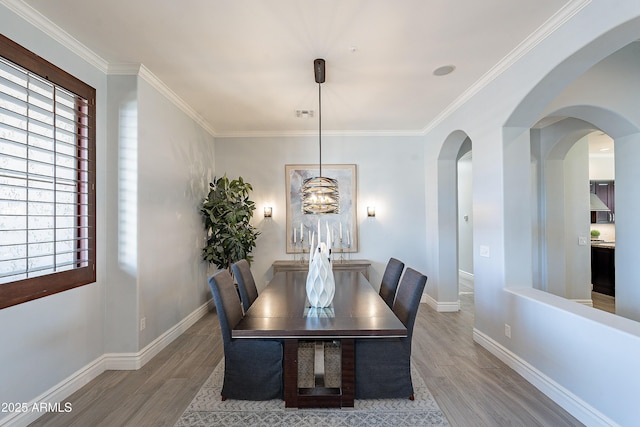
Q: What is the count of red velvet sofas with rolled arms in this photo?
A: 0